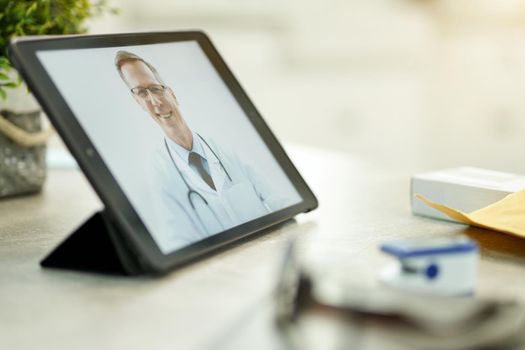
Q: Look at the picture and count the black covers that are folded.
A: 1